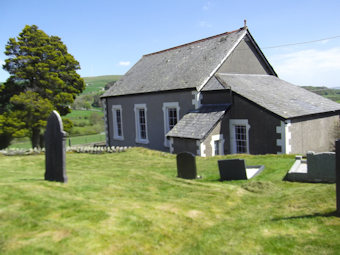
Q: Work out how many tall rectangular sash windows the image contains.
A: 4